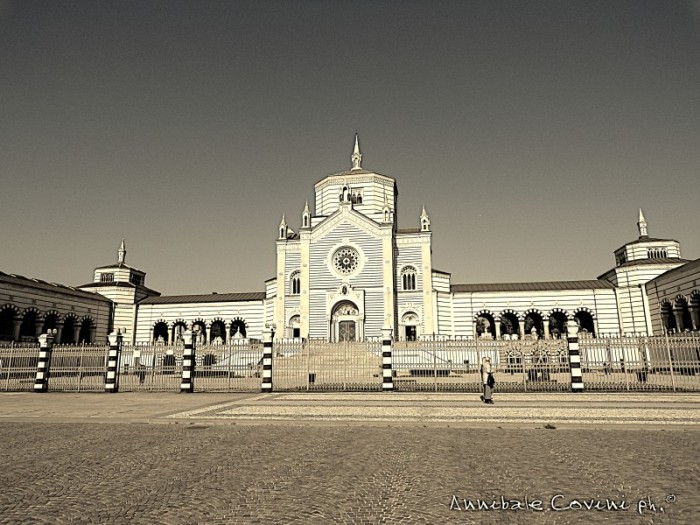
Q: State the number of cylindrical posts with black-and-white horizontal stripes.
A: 6